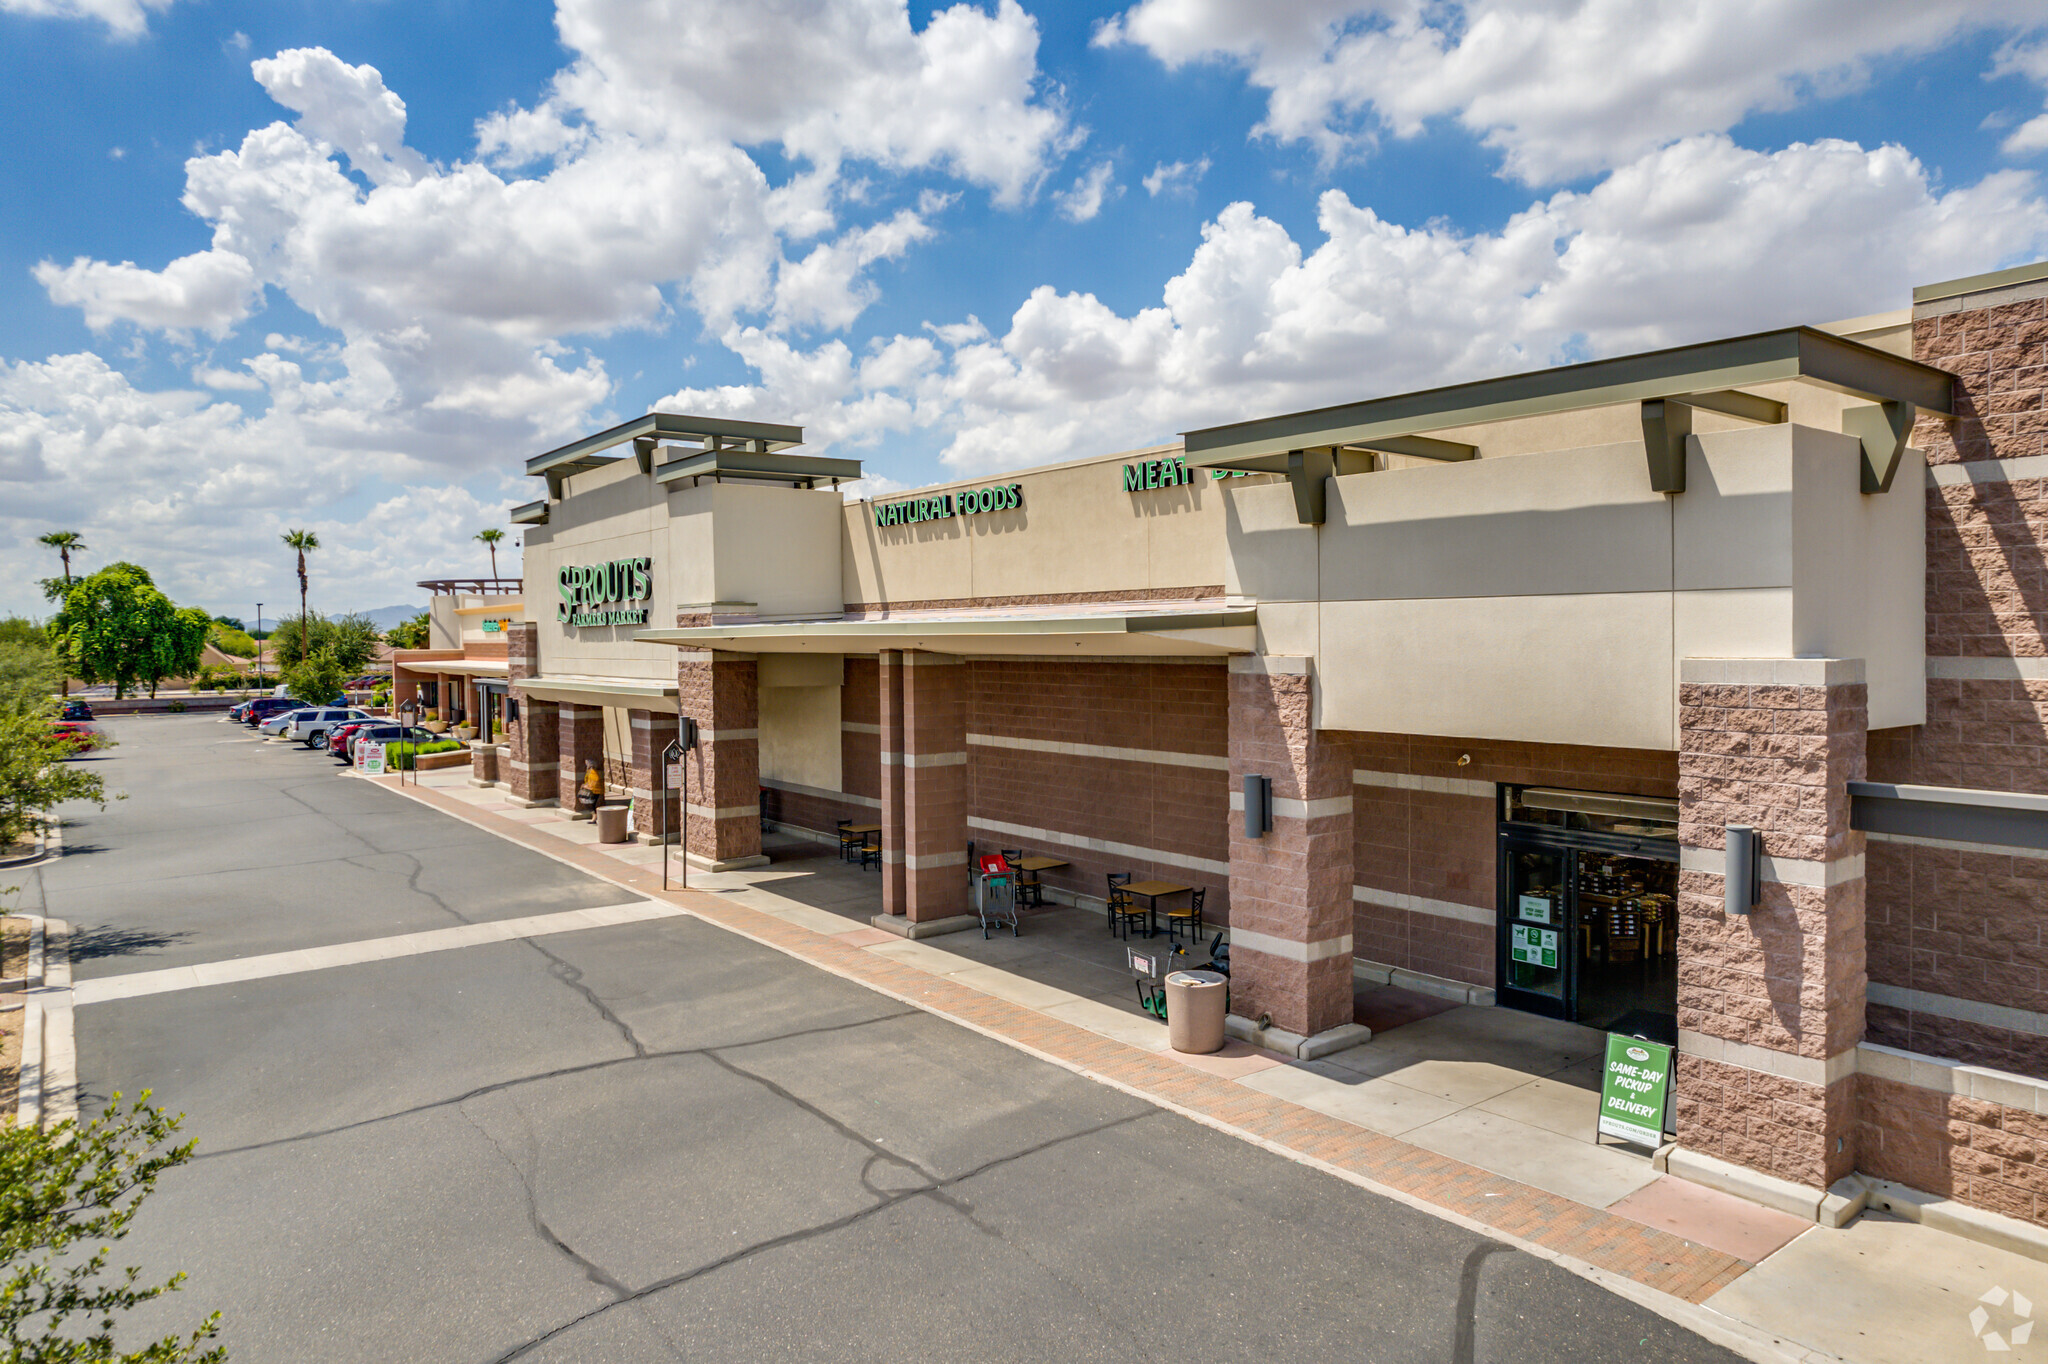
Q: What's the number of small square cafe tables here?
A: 3